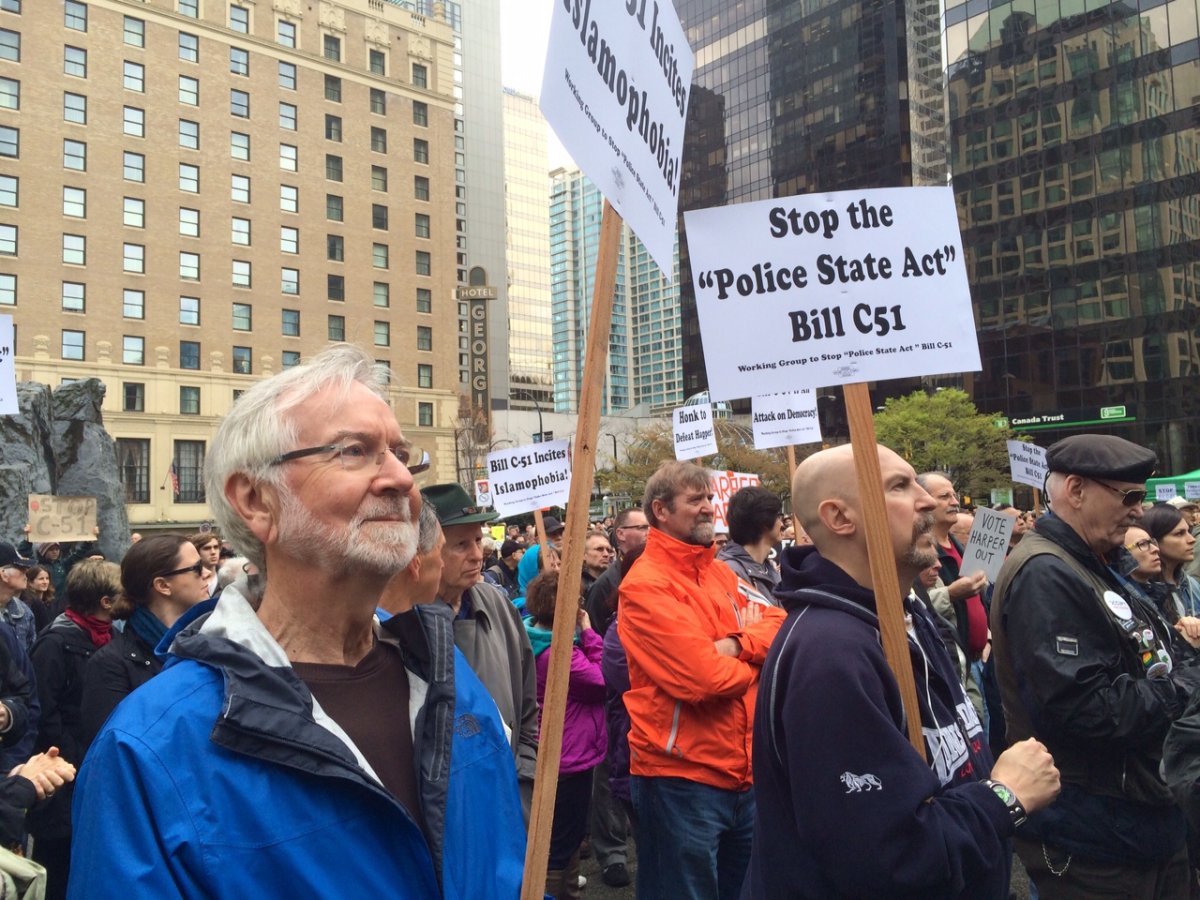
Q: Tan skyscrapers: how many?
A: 1